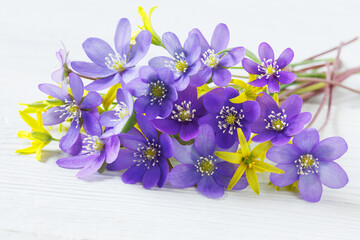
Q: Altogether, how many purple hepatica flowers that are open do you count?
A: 14